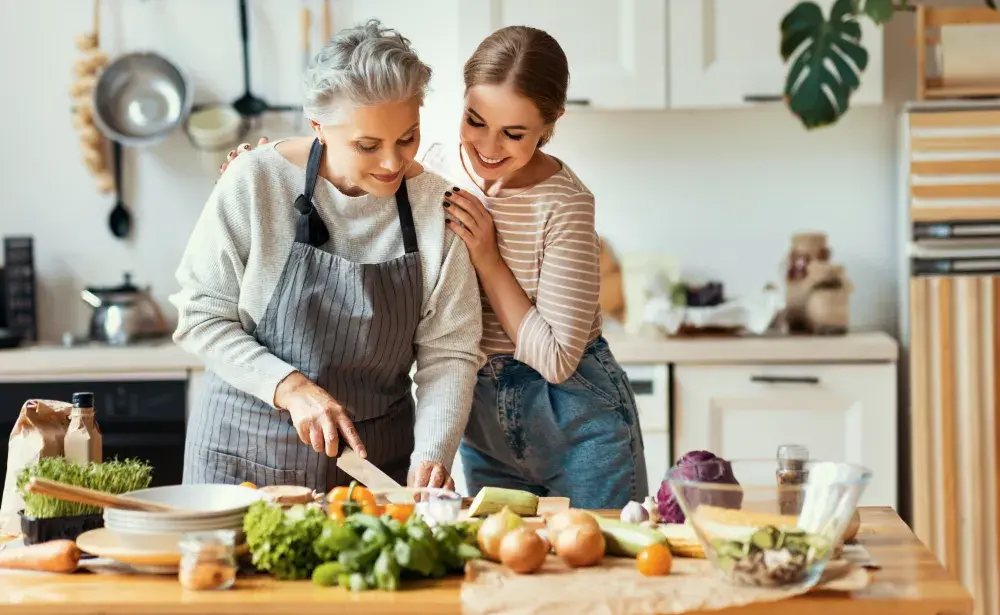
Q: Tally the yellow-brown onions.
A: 4